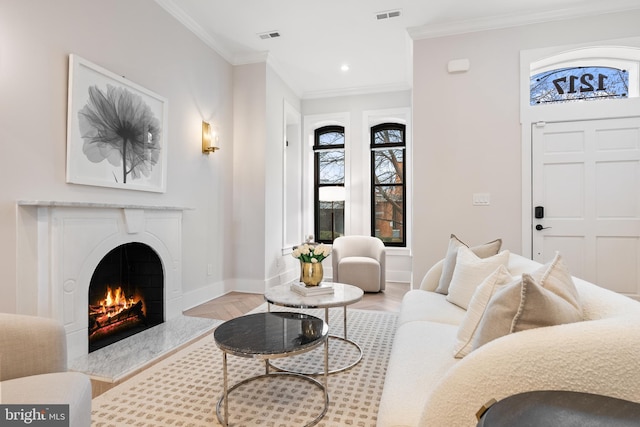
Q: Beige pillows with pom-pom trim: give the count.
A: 1